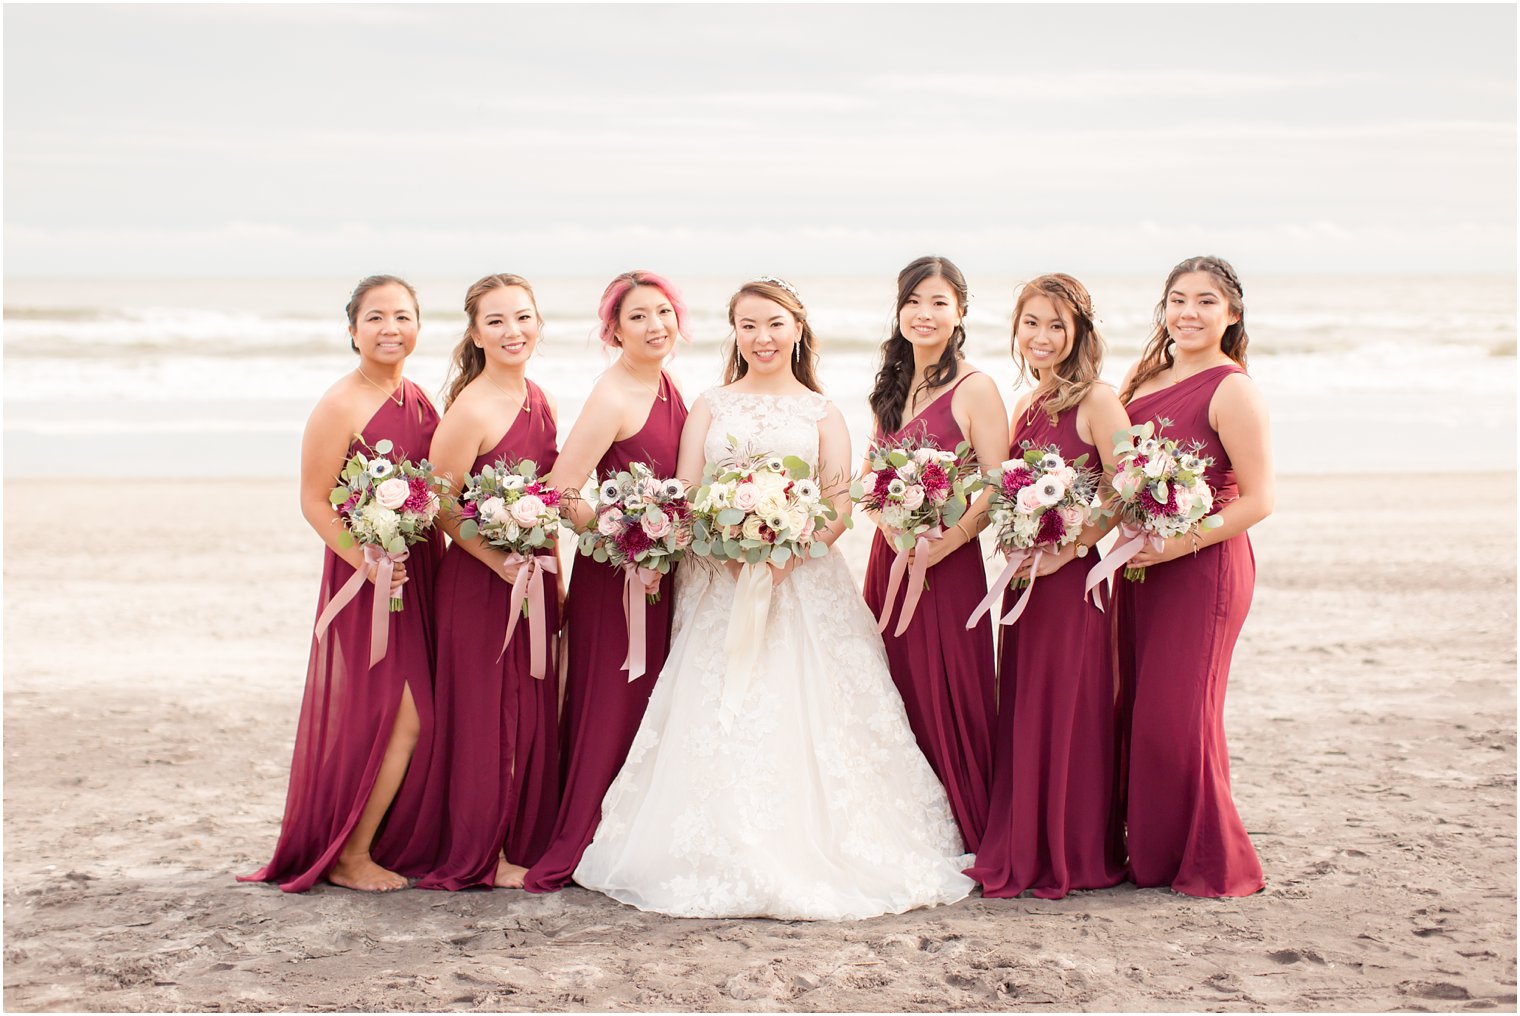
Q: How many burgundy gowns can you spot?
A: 6